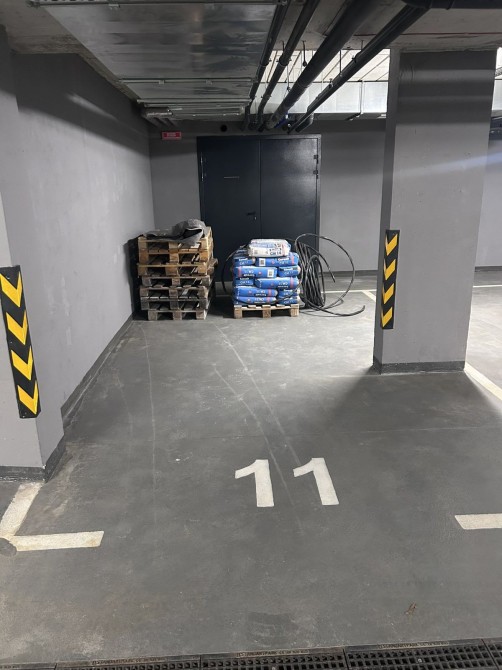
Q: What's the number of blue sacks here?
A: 10